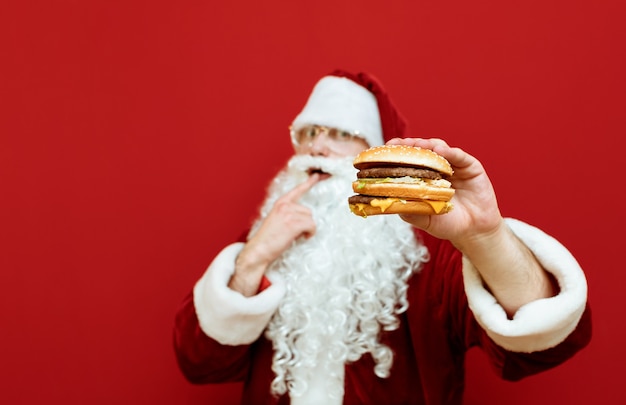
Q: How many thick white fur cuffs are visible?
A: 2